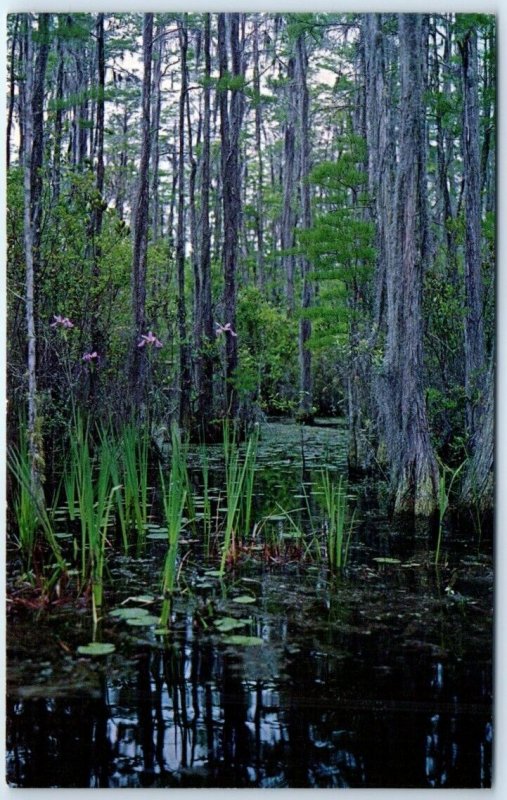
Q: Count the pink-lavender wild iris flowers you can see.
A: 4